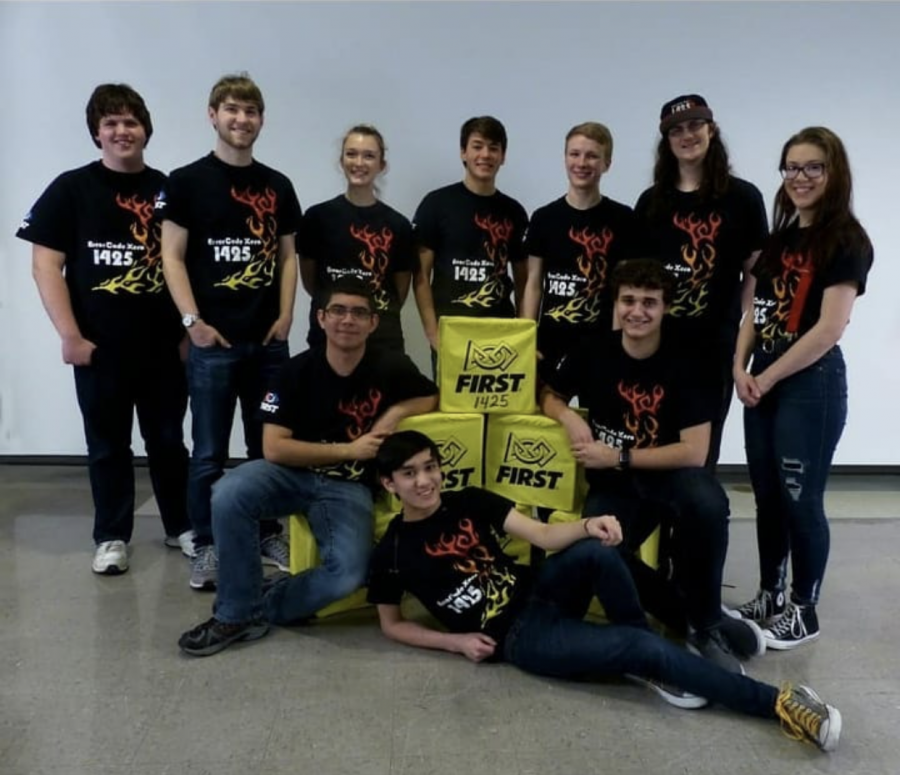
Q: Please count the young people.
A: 10